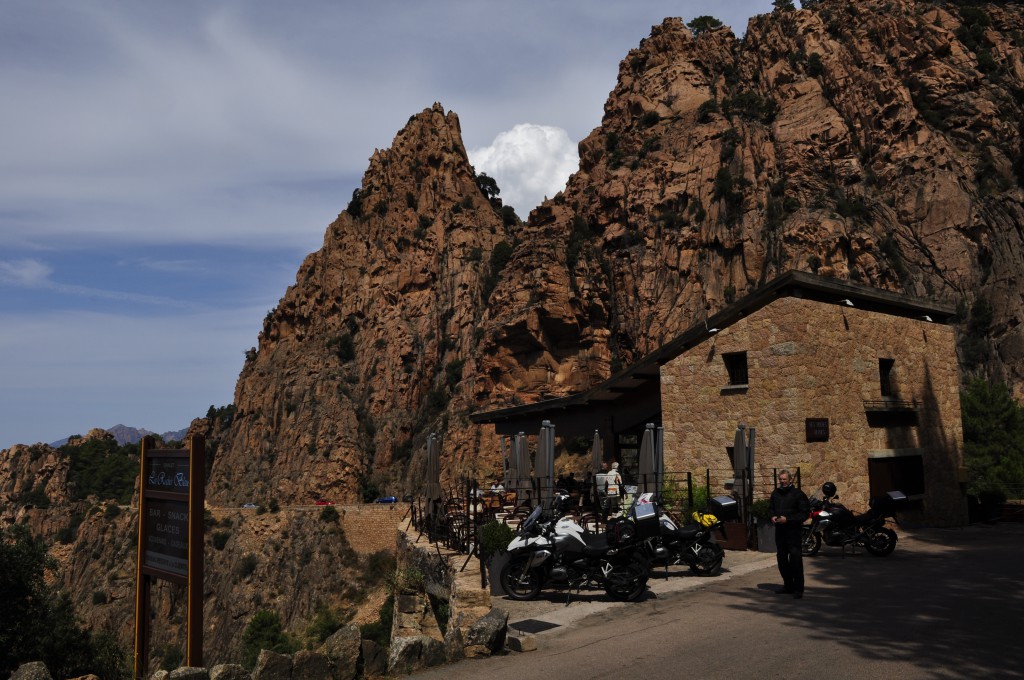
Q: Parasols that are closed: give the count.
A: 7